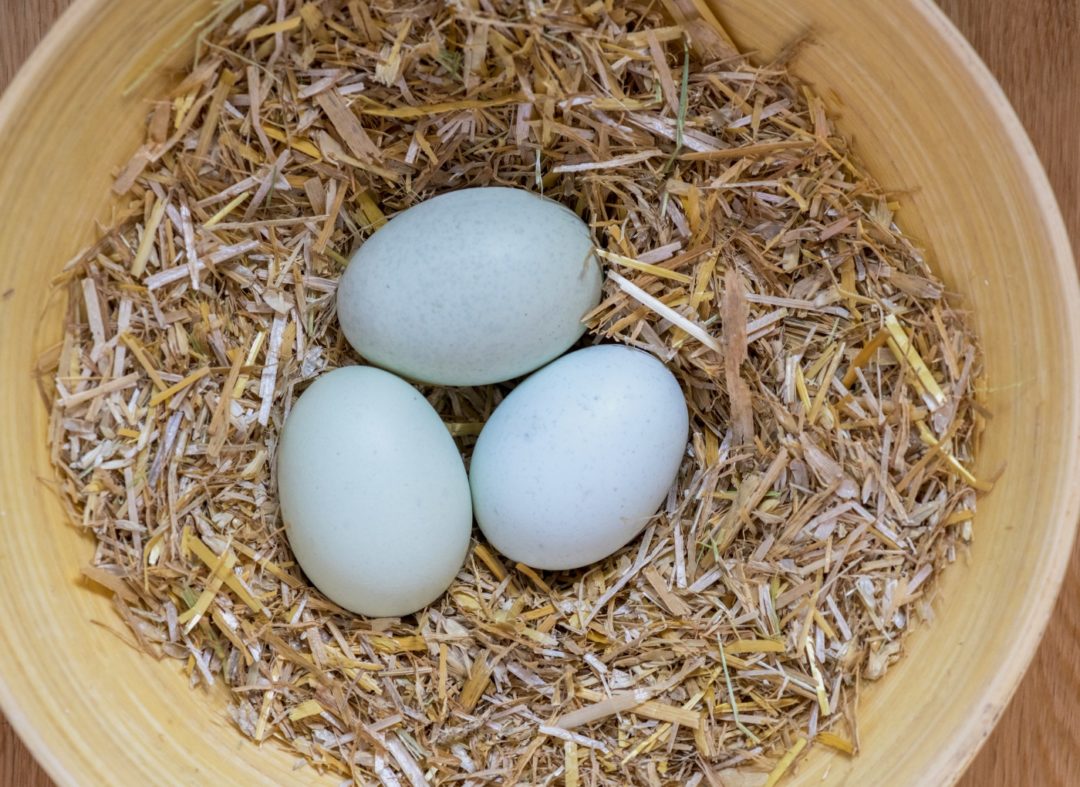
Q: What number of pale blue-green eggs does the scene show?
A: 3